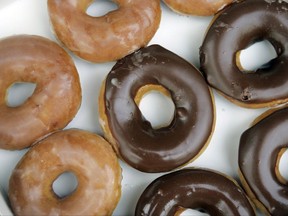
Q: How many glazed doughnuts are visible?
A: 4